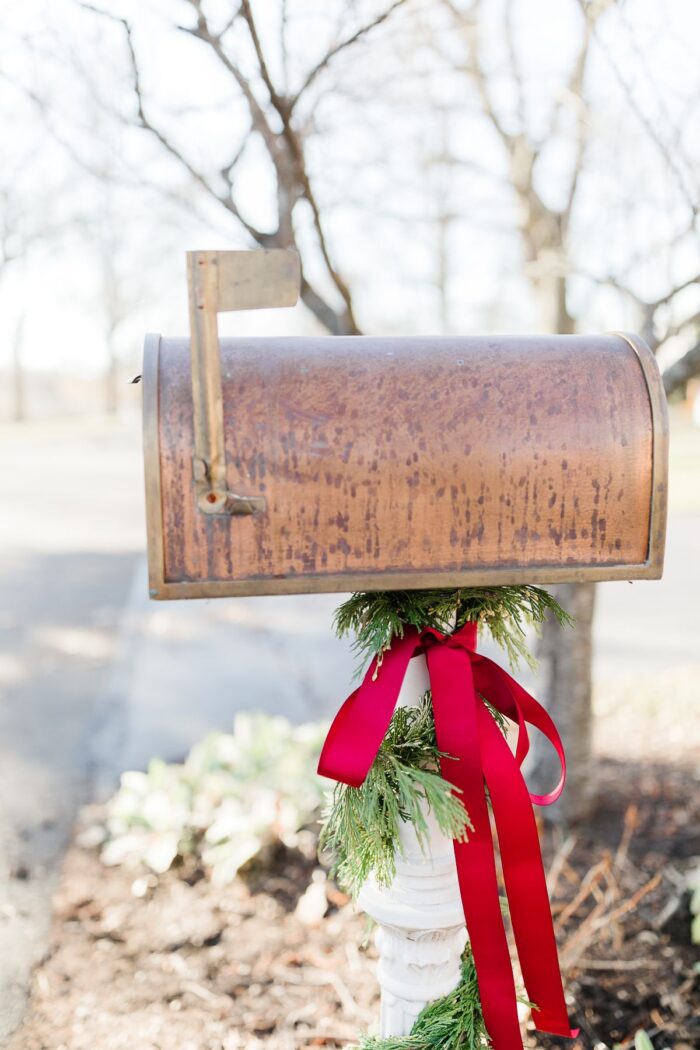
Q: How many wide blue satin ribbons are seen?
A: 0